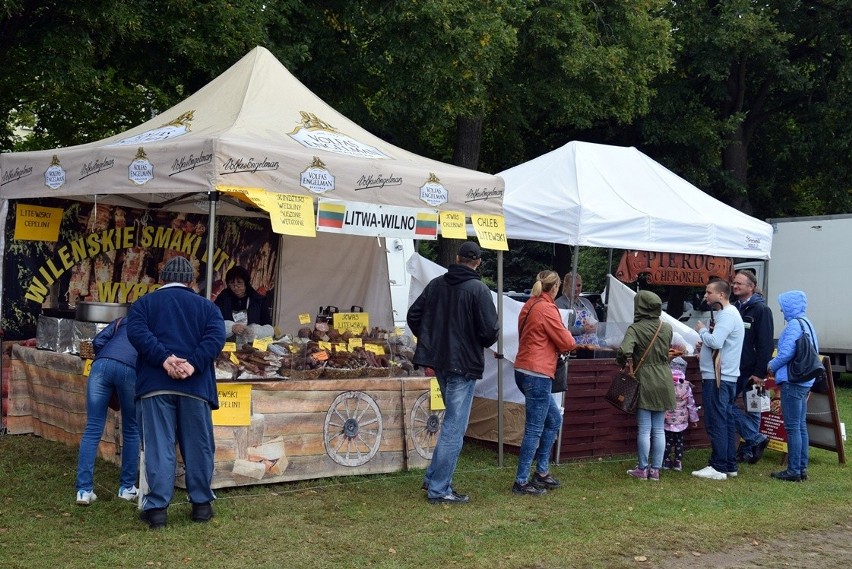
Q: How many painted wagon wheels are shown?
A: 2